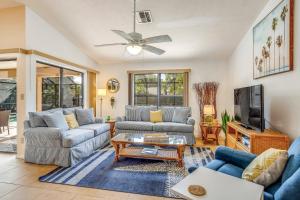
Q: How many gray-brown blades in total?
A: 4